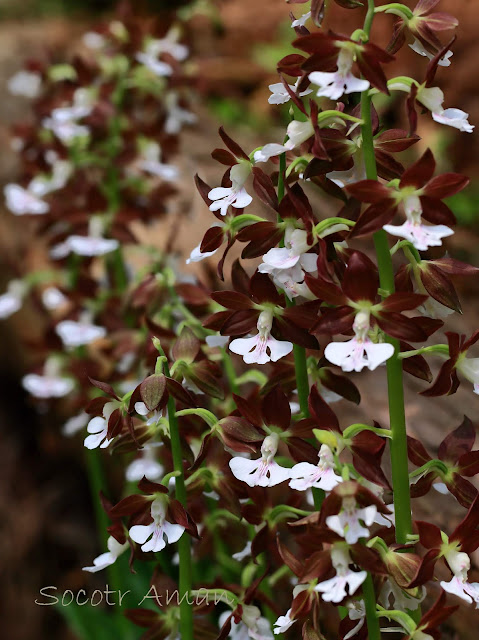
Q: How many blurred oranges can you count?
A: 0